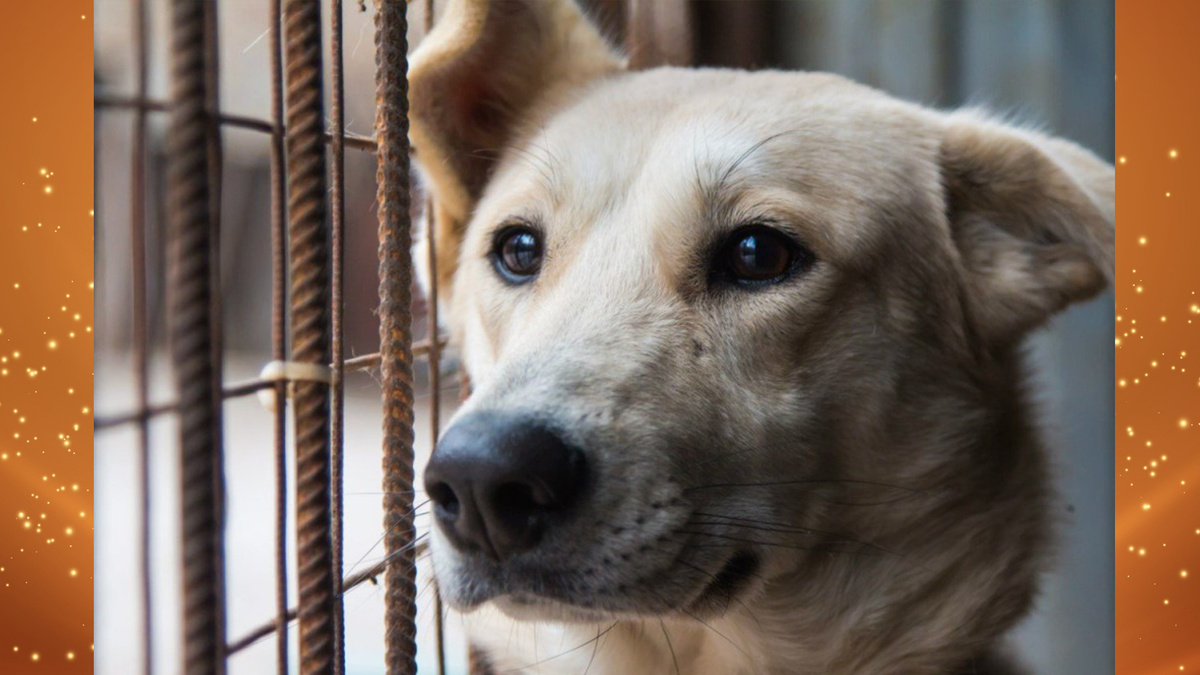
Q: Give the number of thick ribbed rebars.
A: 3